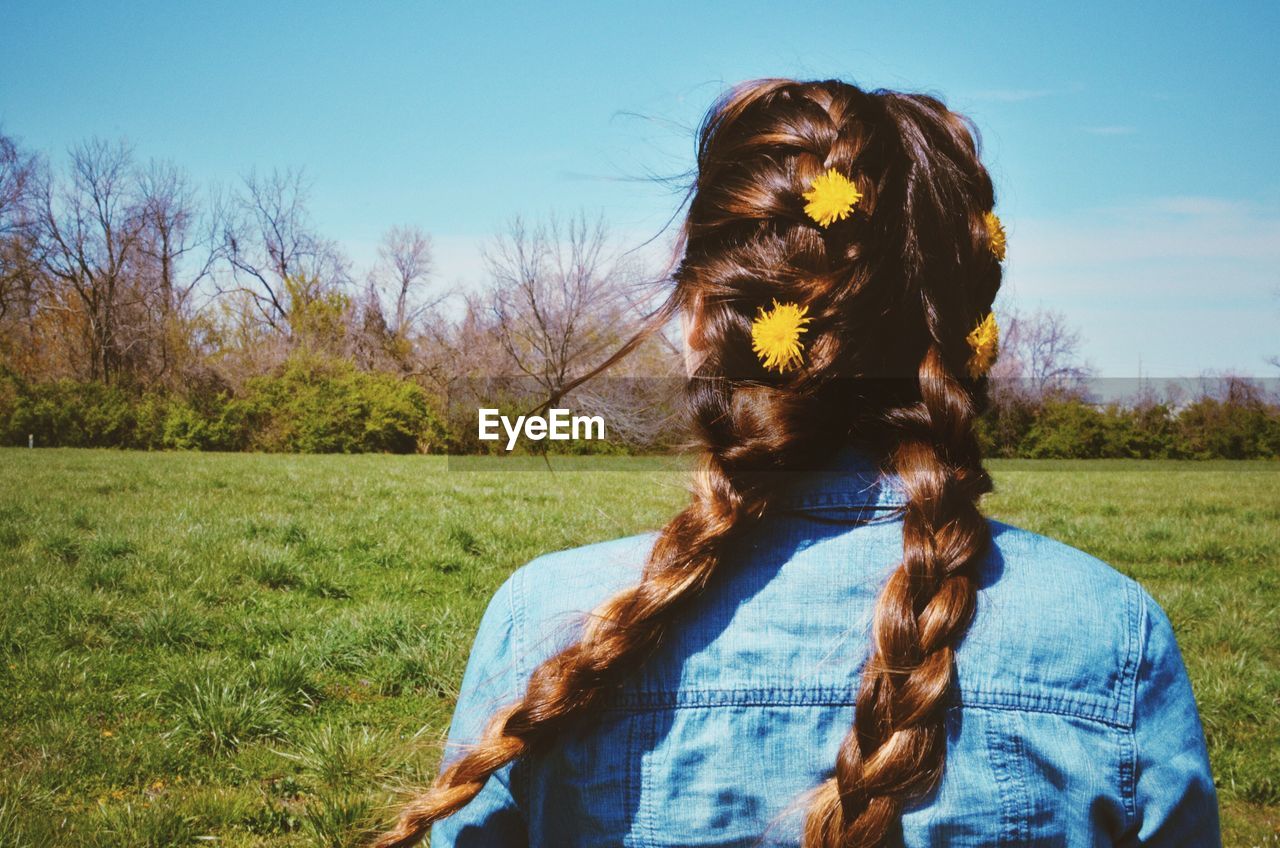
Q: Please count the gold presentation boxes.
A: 0